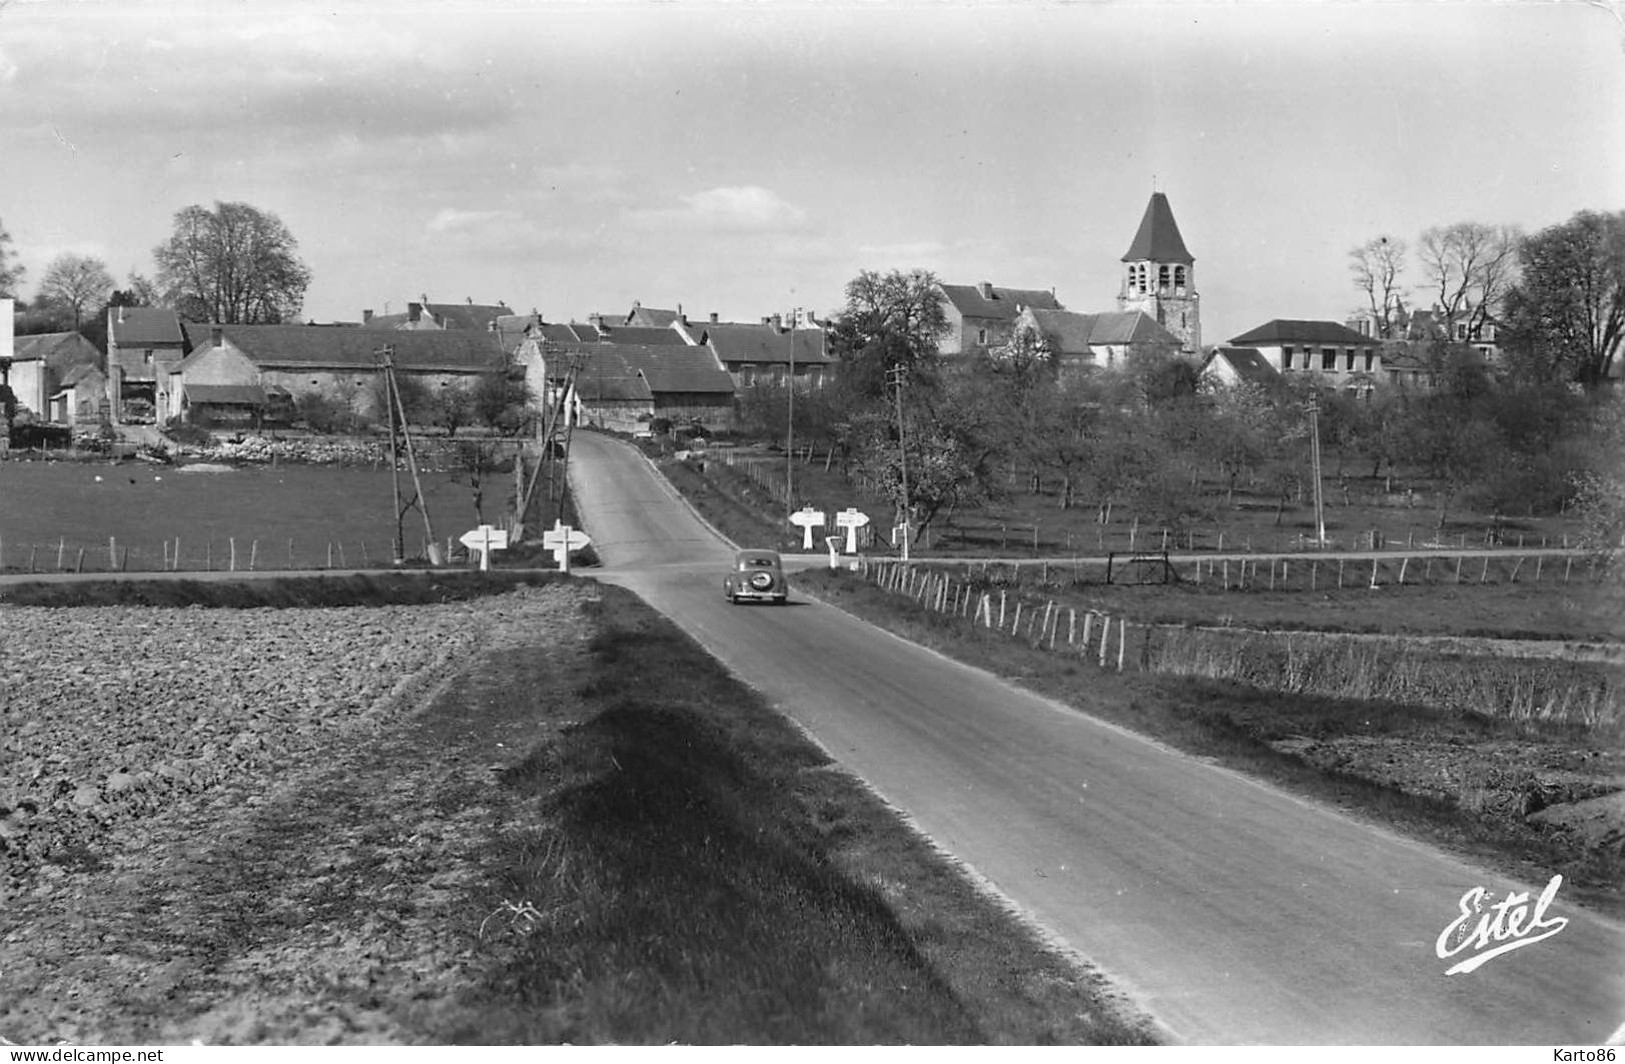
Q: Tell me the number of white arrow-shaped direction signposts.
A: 4